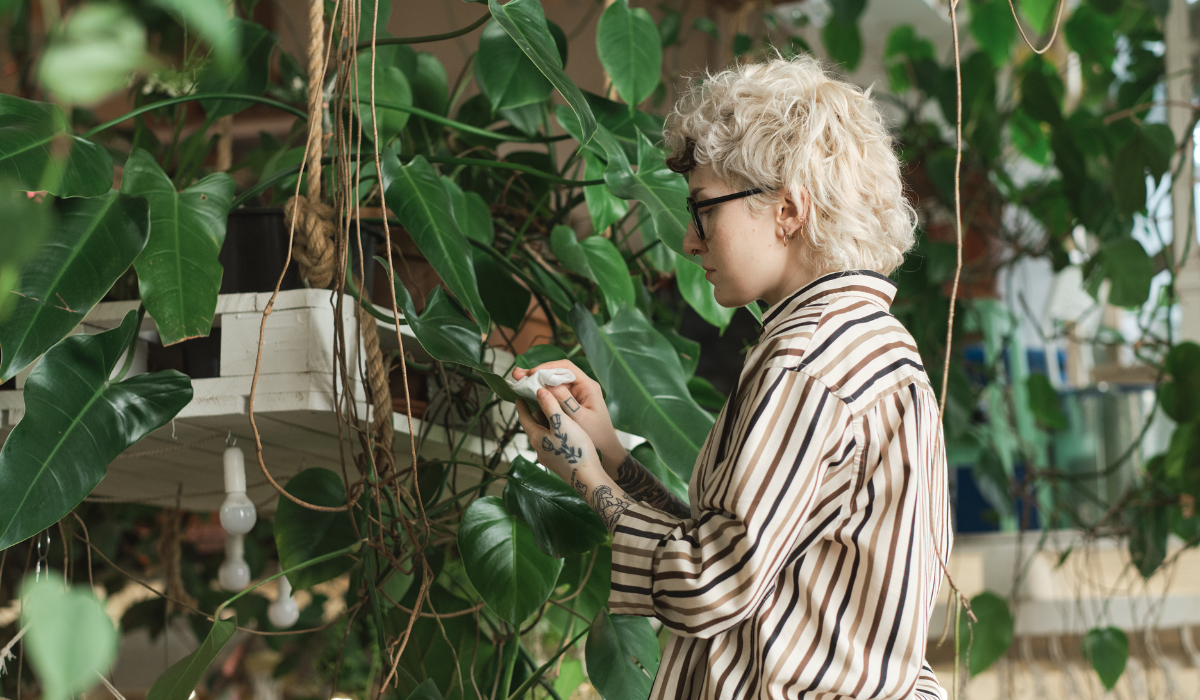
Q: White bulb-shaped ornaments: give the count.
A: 3